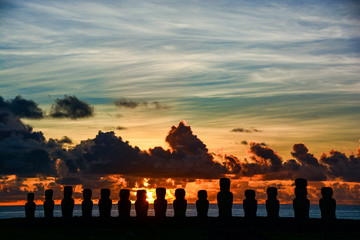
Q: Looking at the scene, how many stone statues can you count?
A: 15